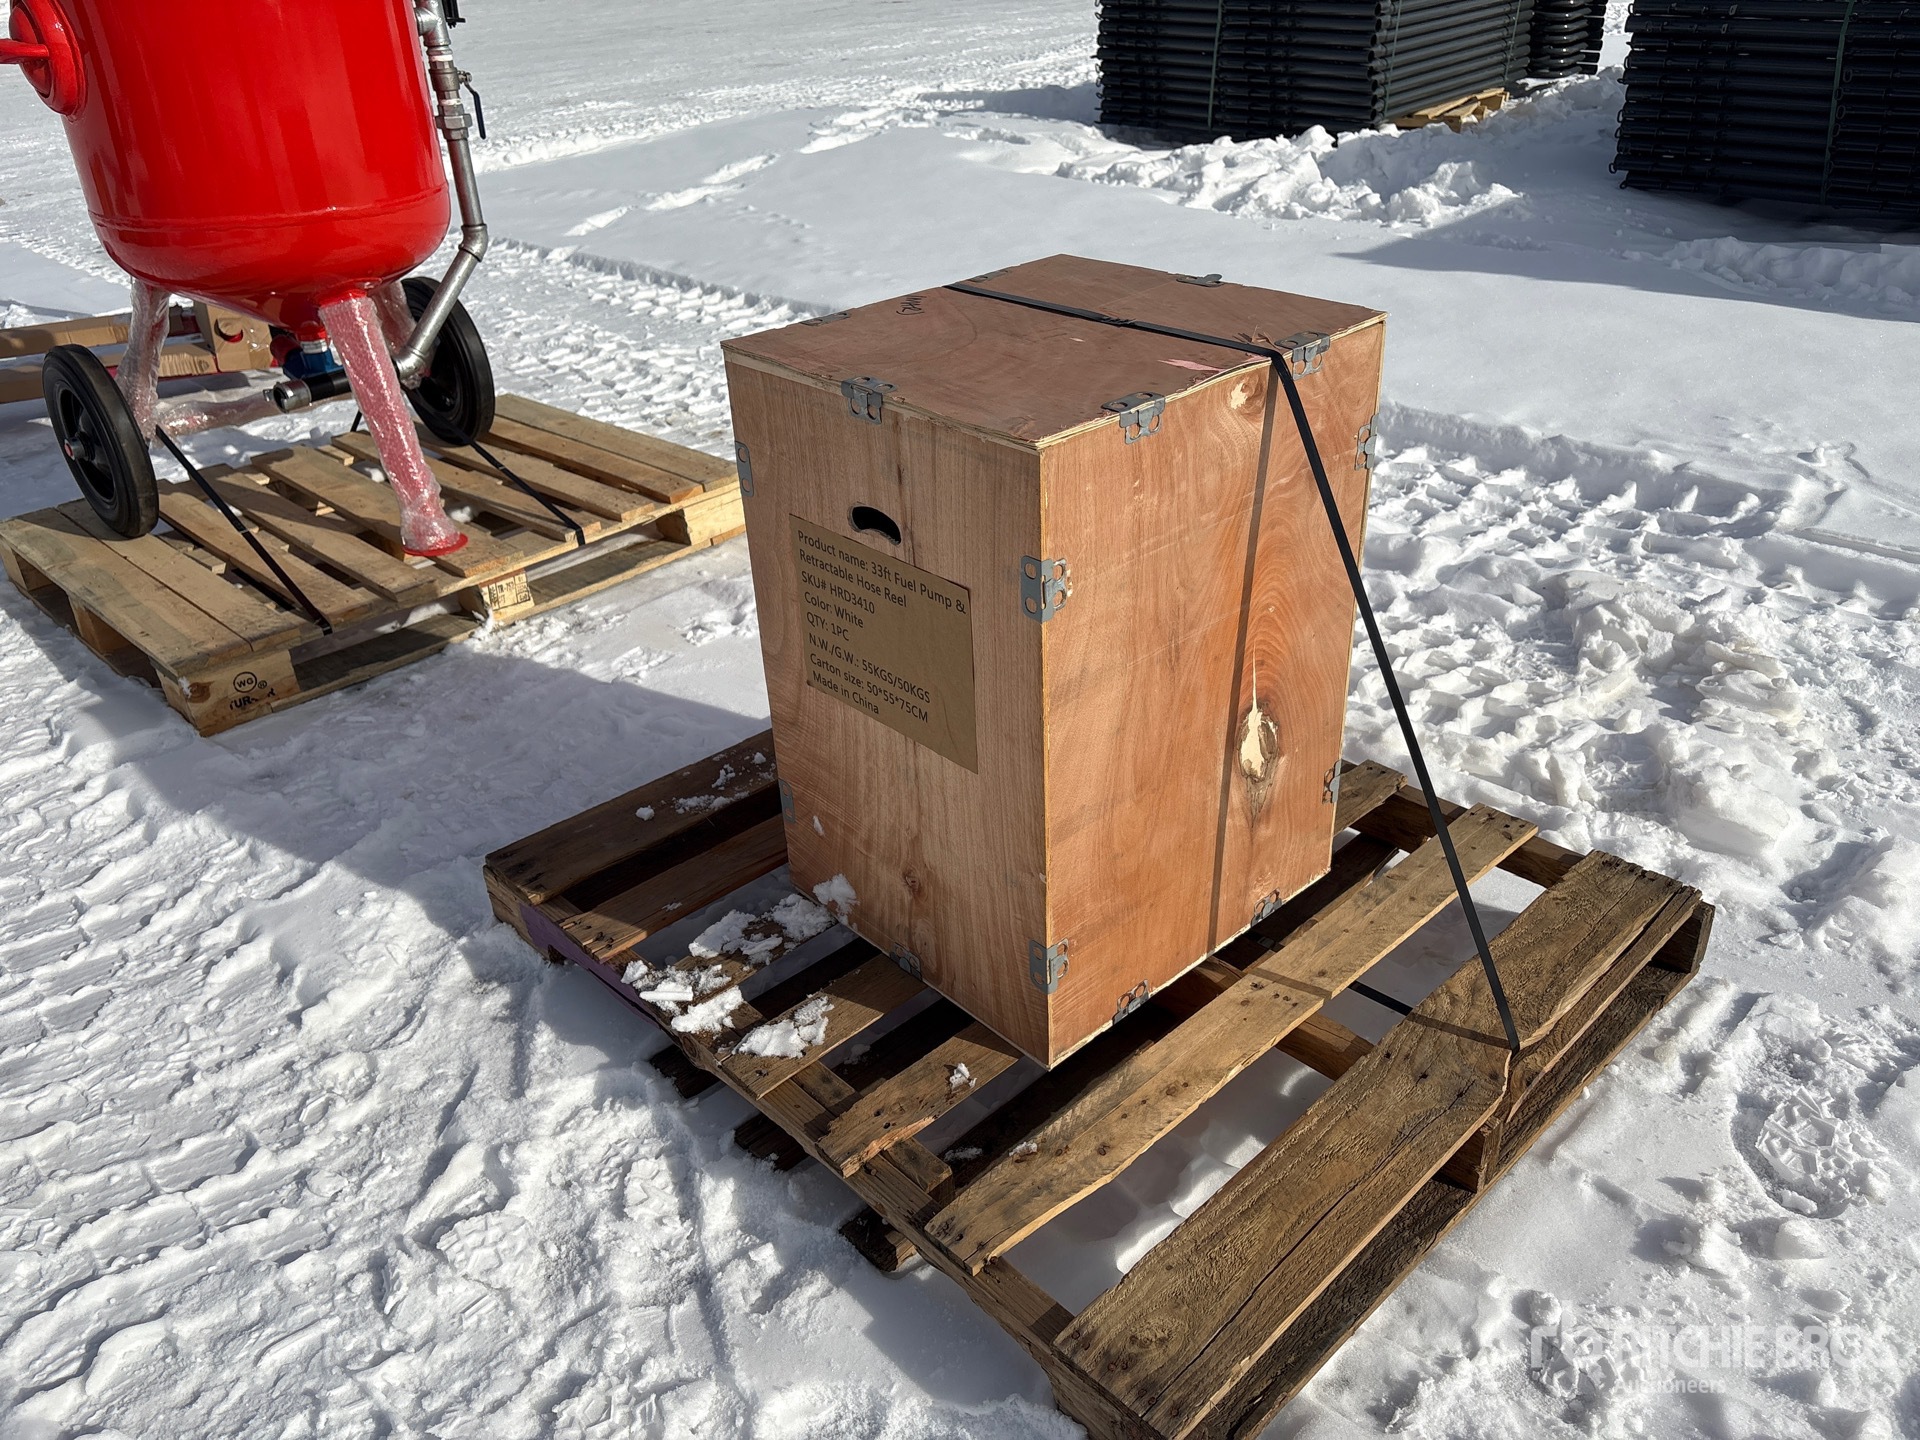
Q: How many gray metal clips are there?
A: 15